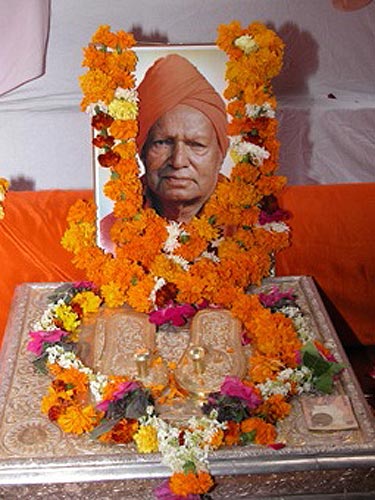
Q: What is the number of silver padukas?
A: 2